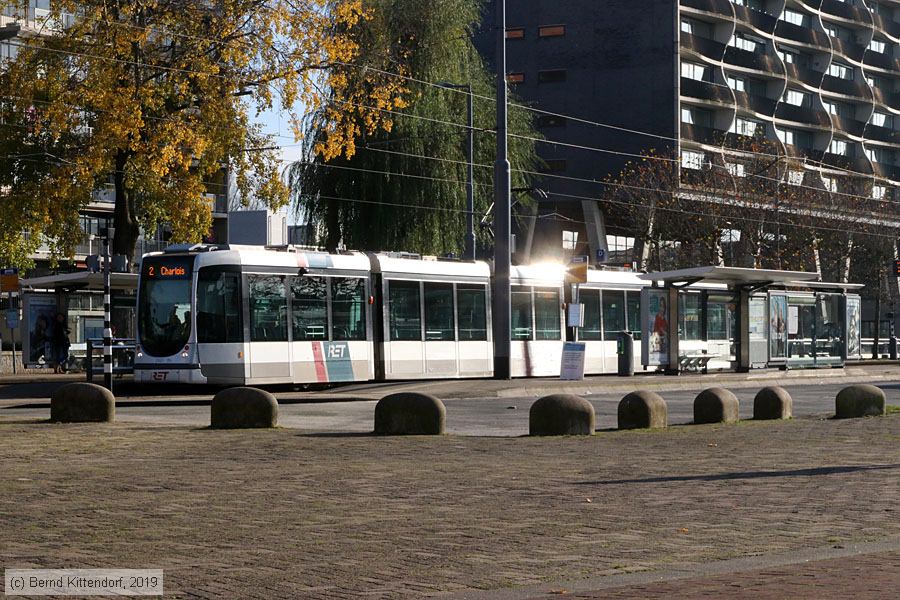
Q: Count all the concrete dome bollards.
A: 8